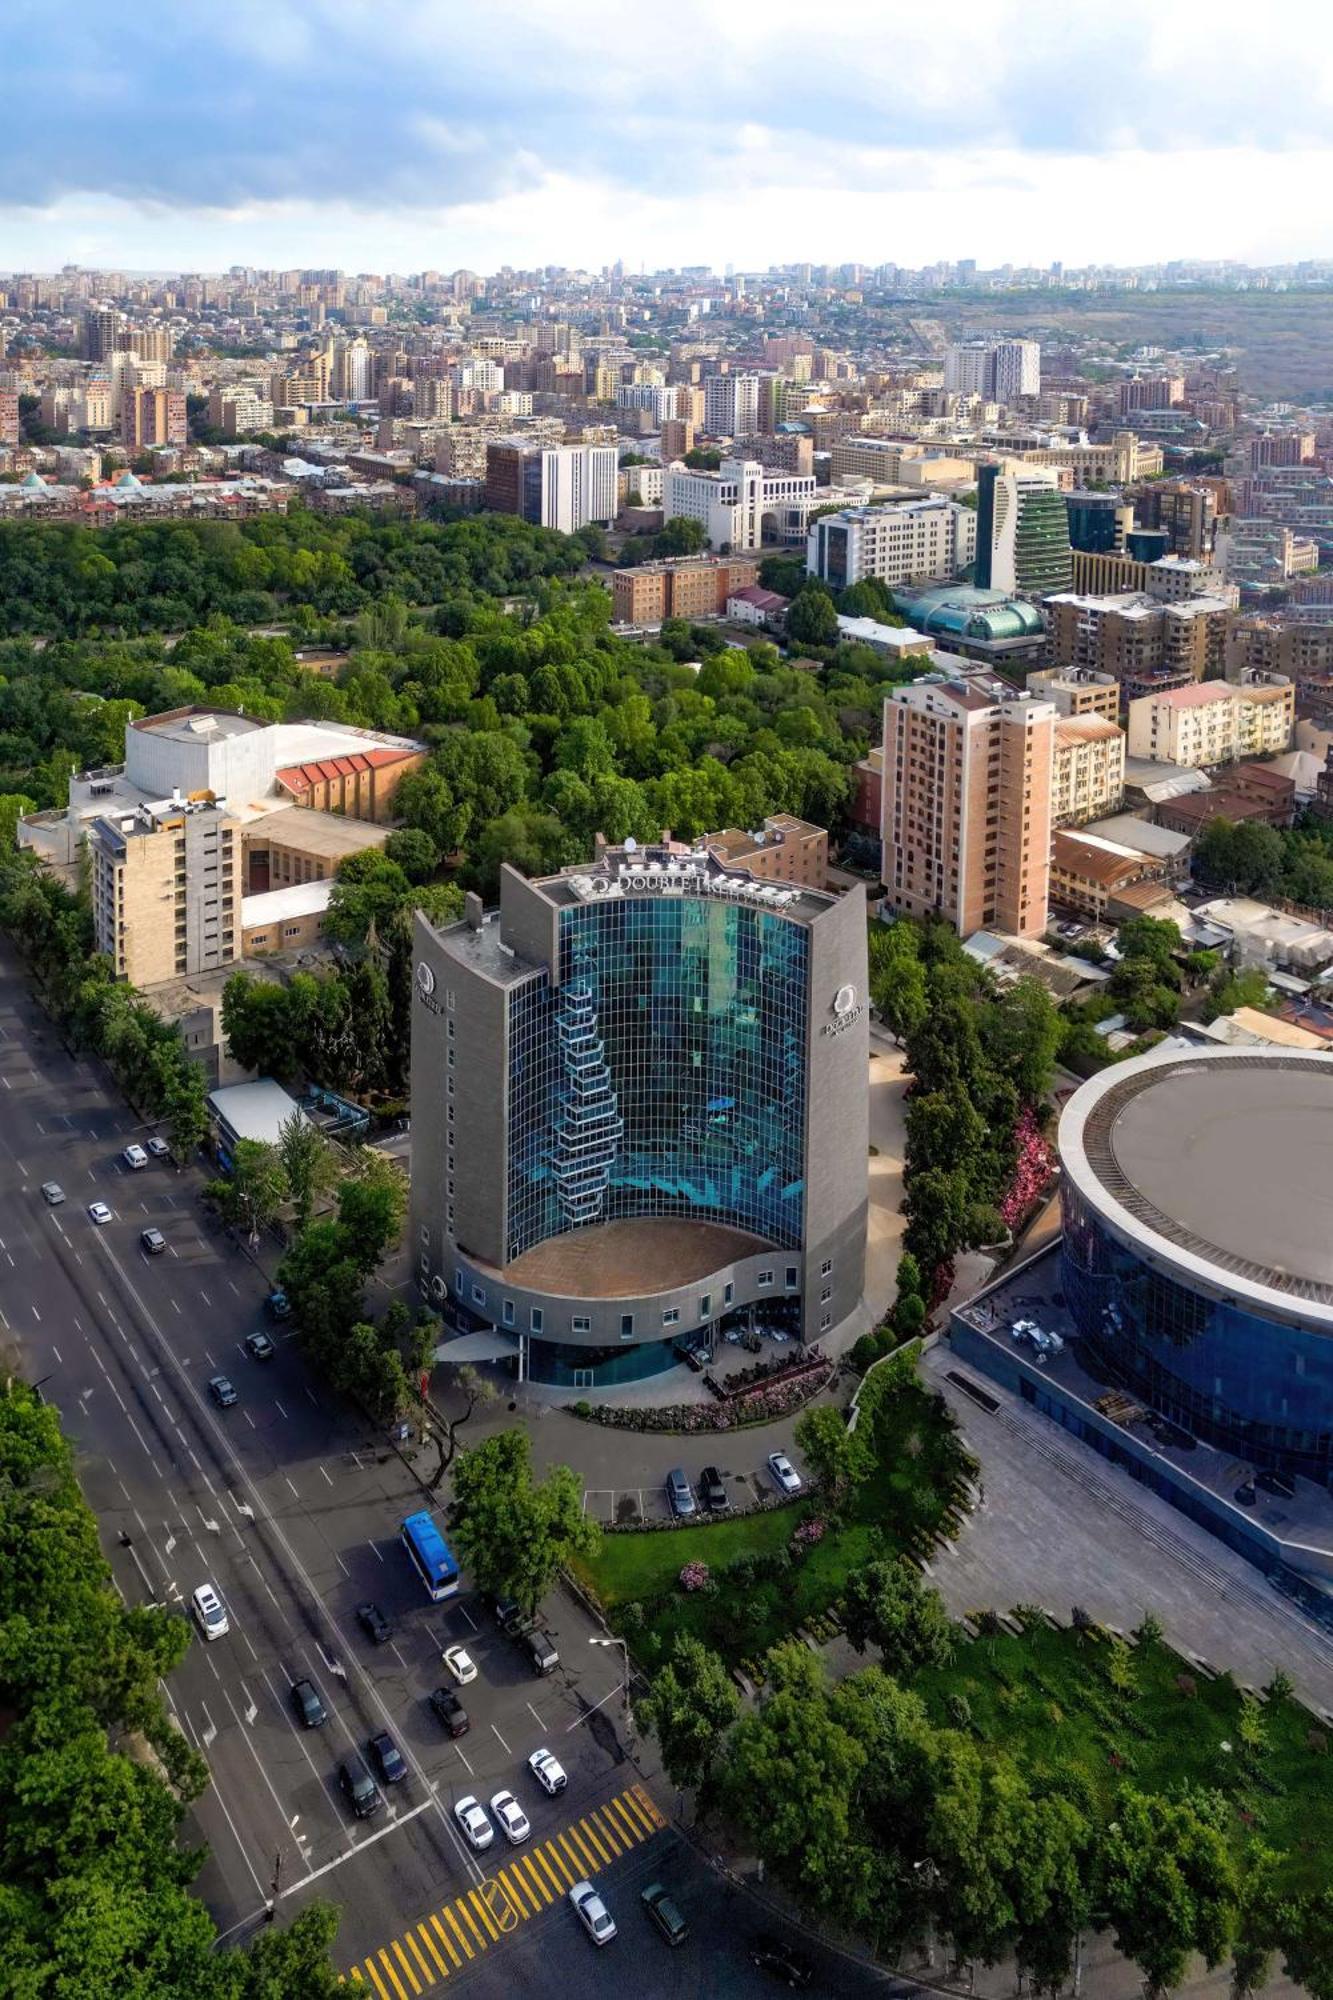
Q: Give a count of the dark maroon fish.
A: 0